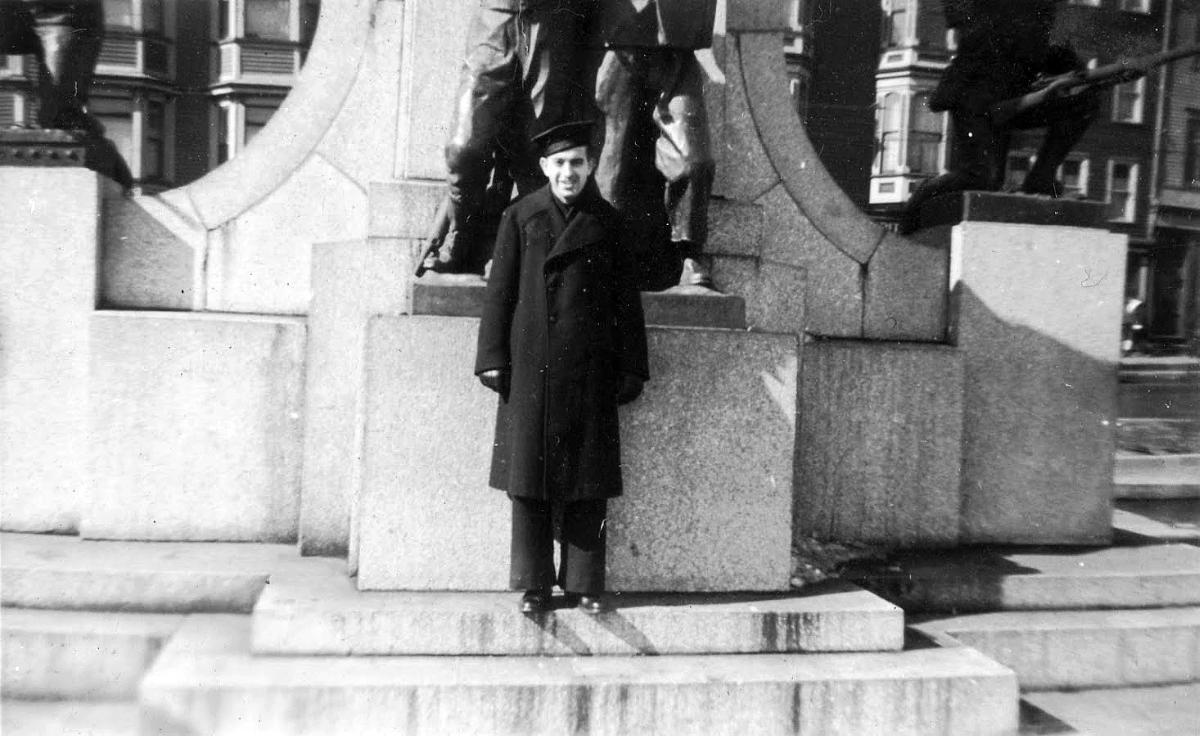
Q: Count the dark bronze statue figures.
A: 4